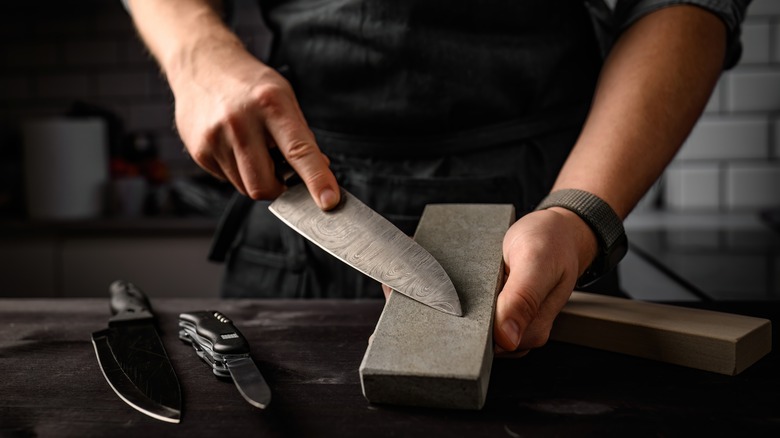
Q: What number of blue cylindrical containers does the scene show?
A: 0